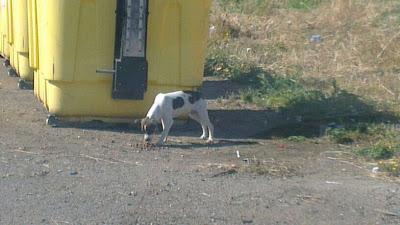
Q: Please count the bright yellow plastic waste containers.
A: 3